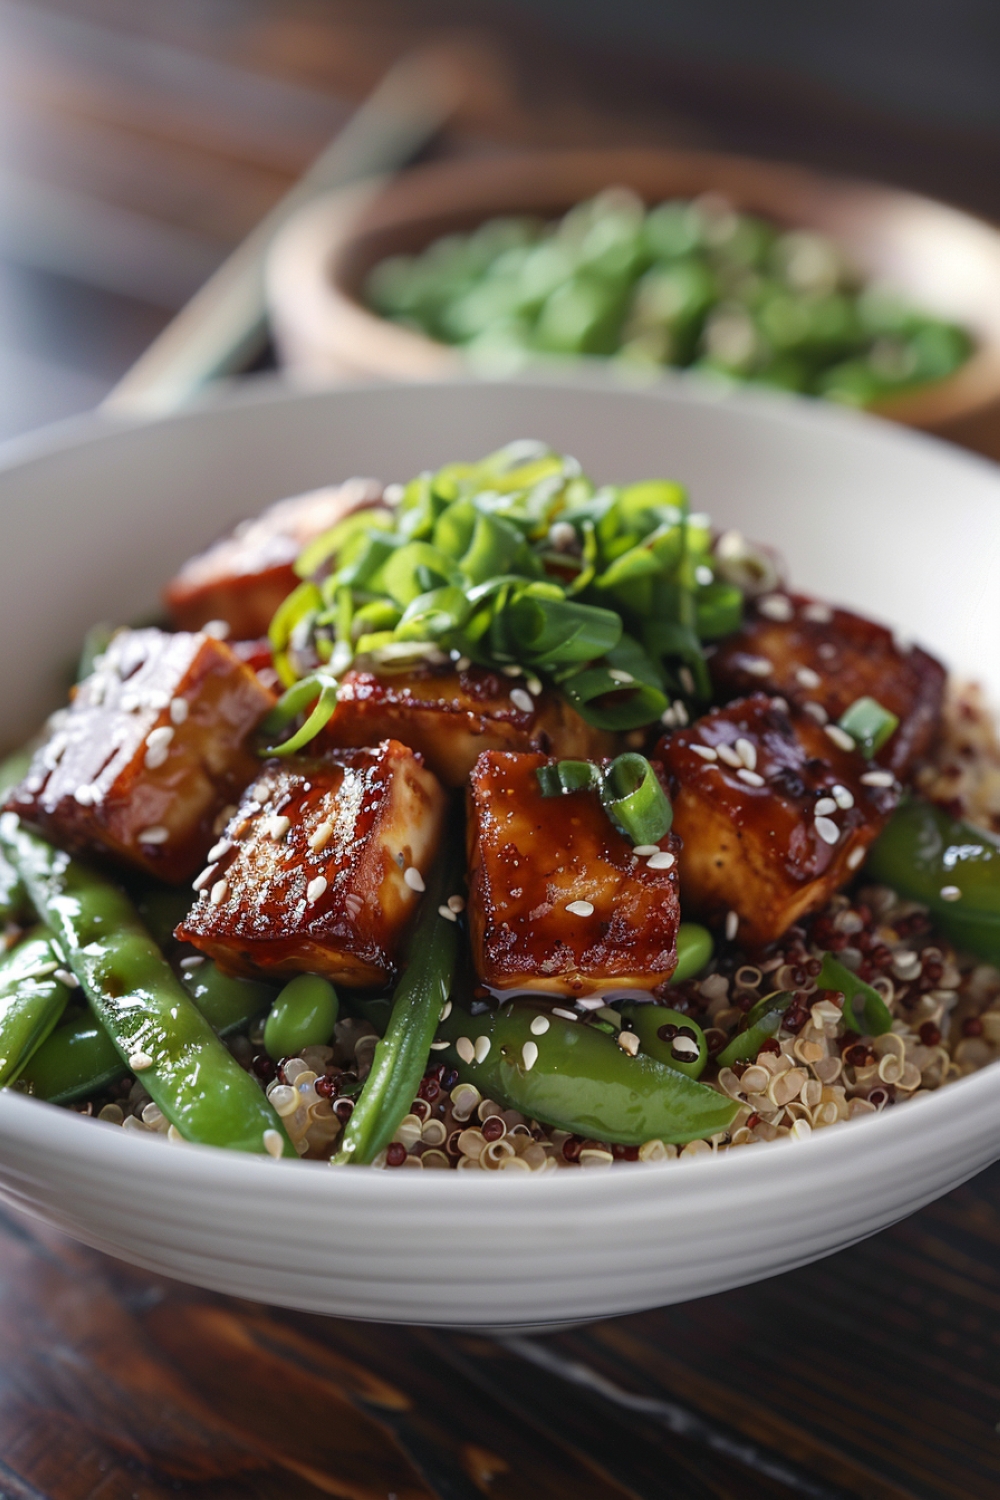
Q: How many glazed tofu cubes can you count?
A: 7